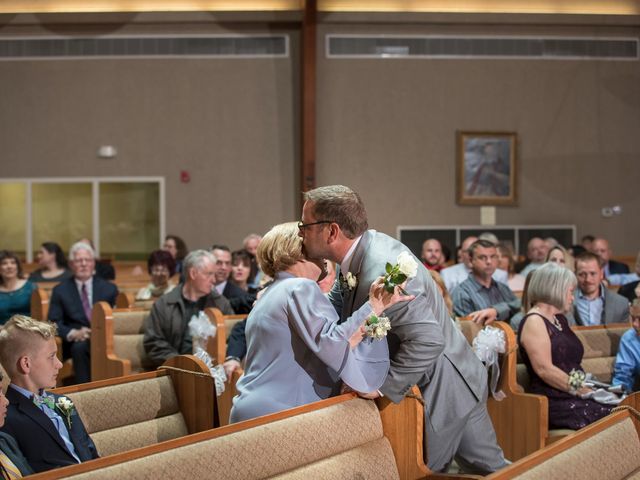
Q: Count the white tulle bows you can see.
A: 3